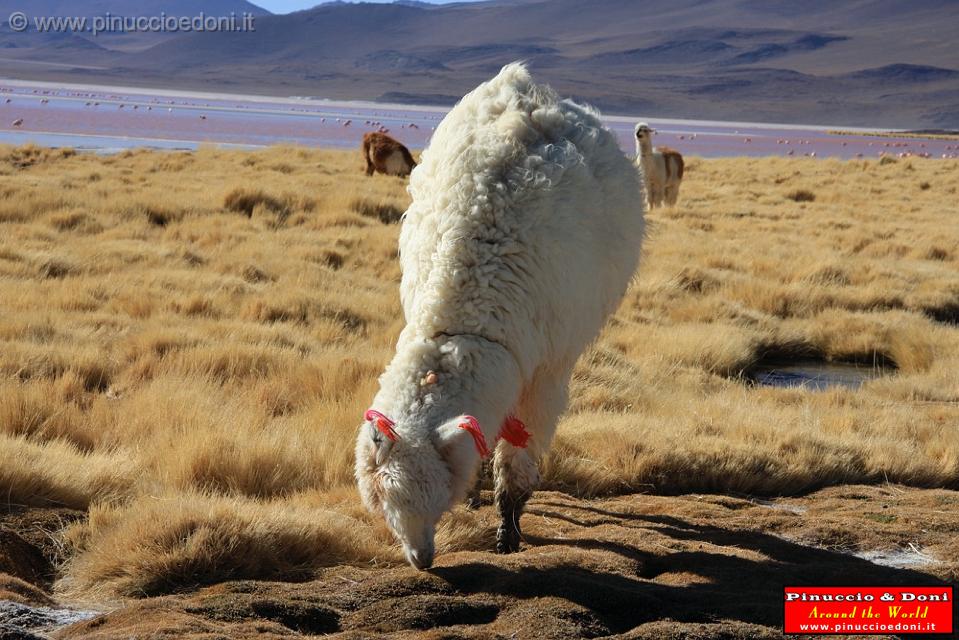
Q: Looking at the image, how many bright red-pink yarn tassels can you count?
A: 3